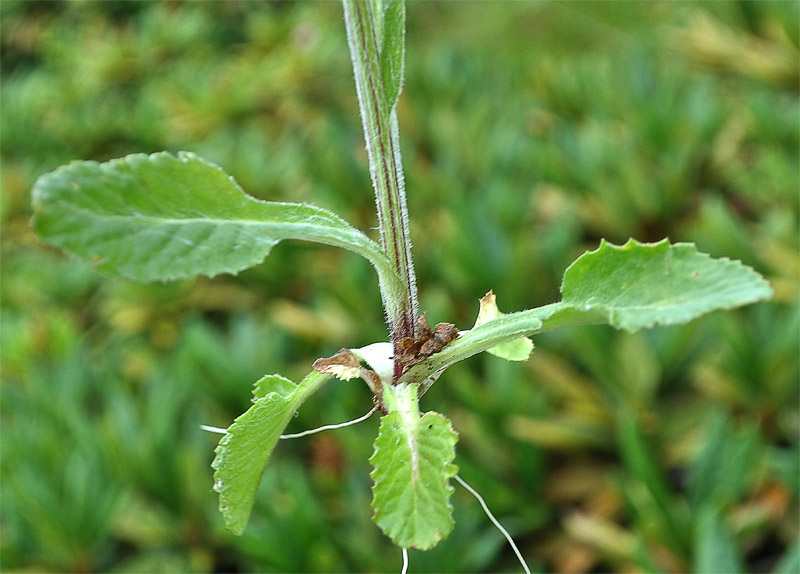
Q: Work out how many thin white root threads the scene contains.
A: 3